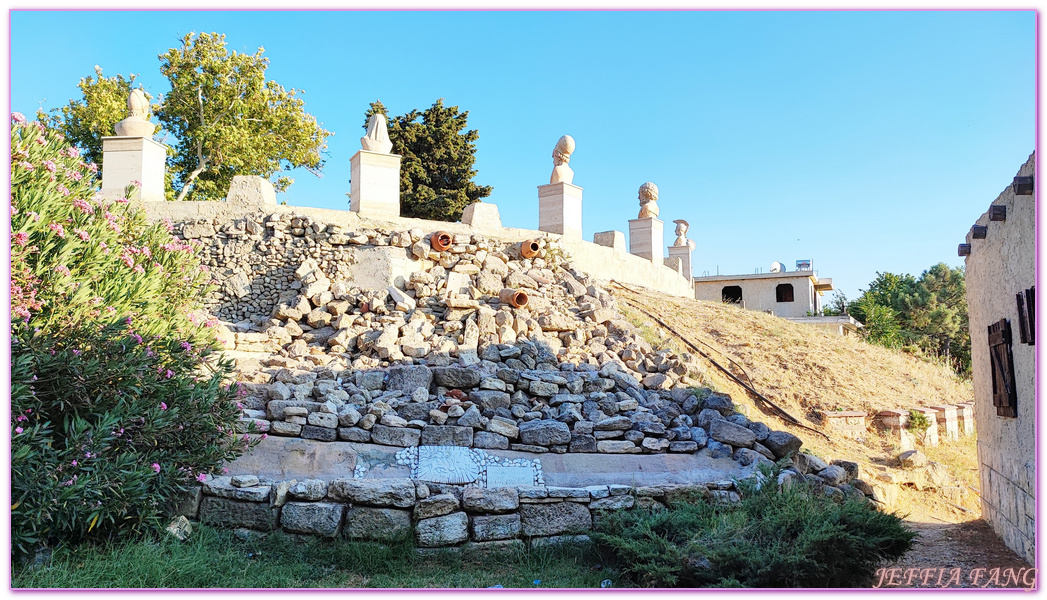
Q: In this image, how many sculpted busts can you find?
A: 5